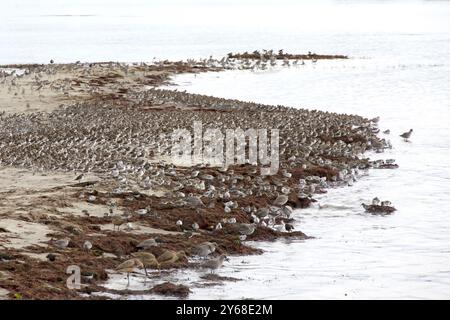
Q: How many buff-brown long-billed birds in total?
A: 3